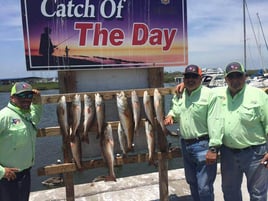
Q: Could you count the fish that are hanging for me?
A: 12